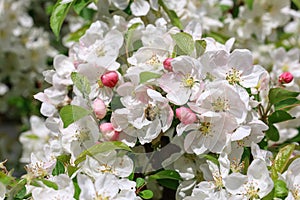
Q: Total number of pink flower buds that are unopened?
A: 6